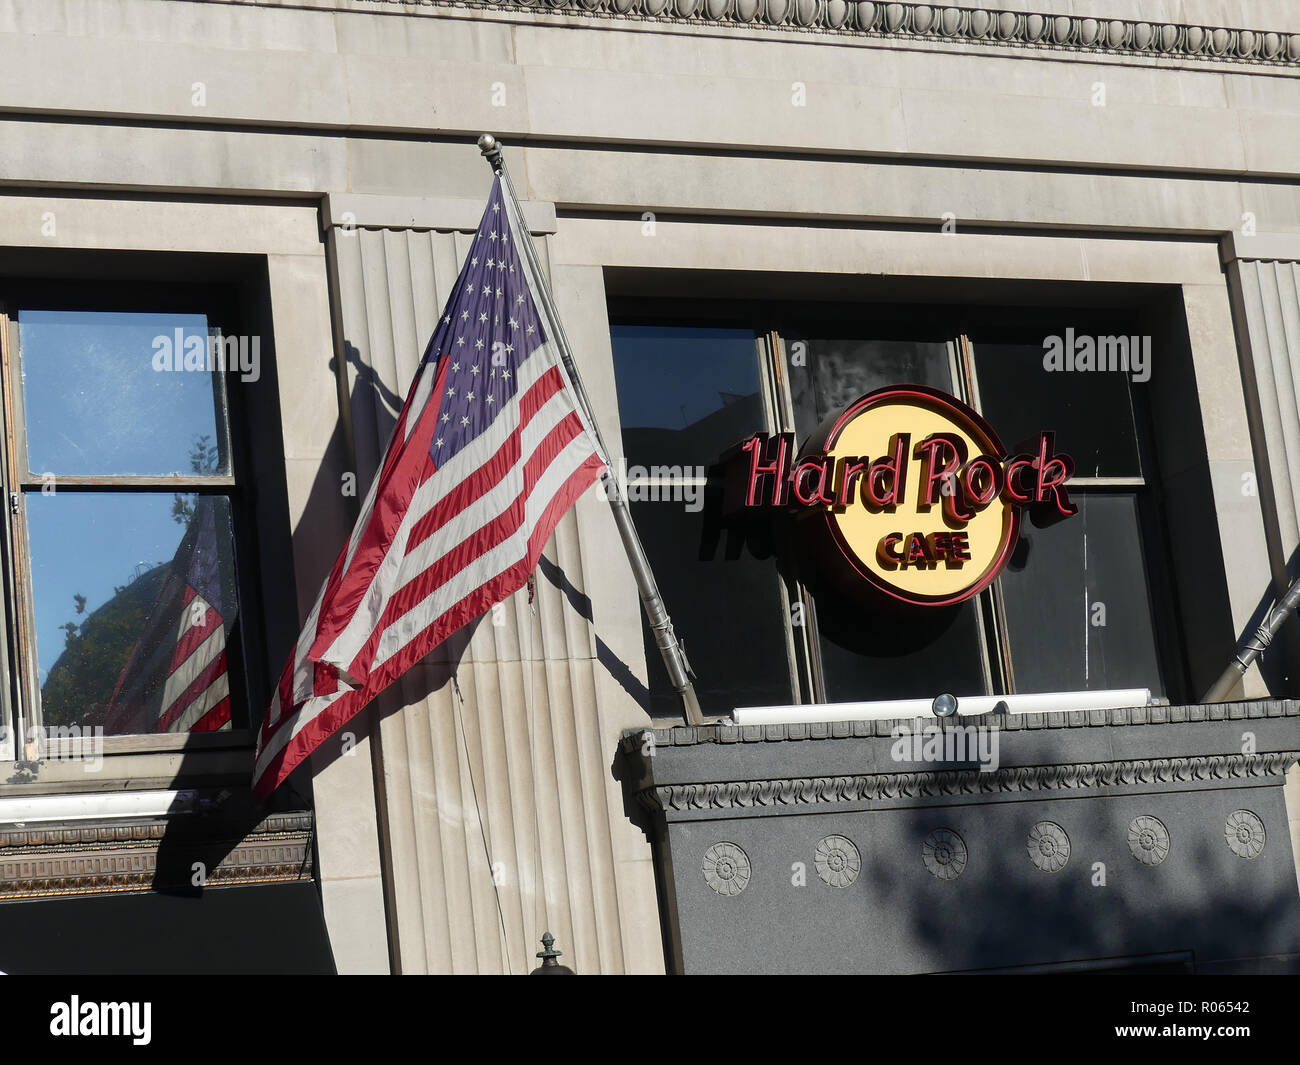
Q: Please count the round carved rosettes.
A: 6